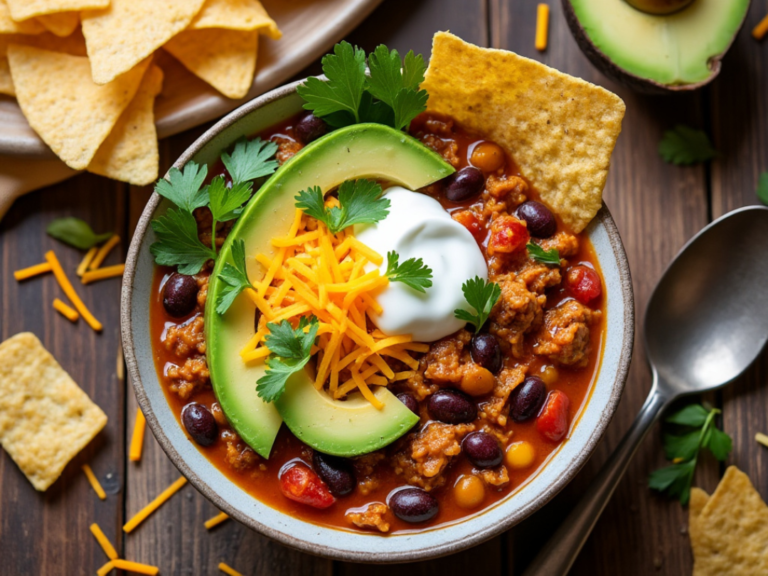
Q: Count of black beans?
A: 12